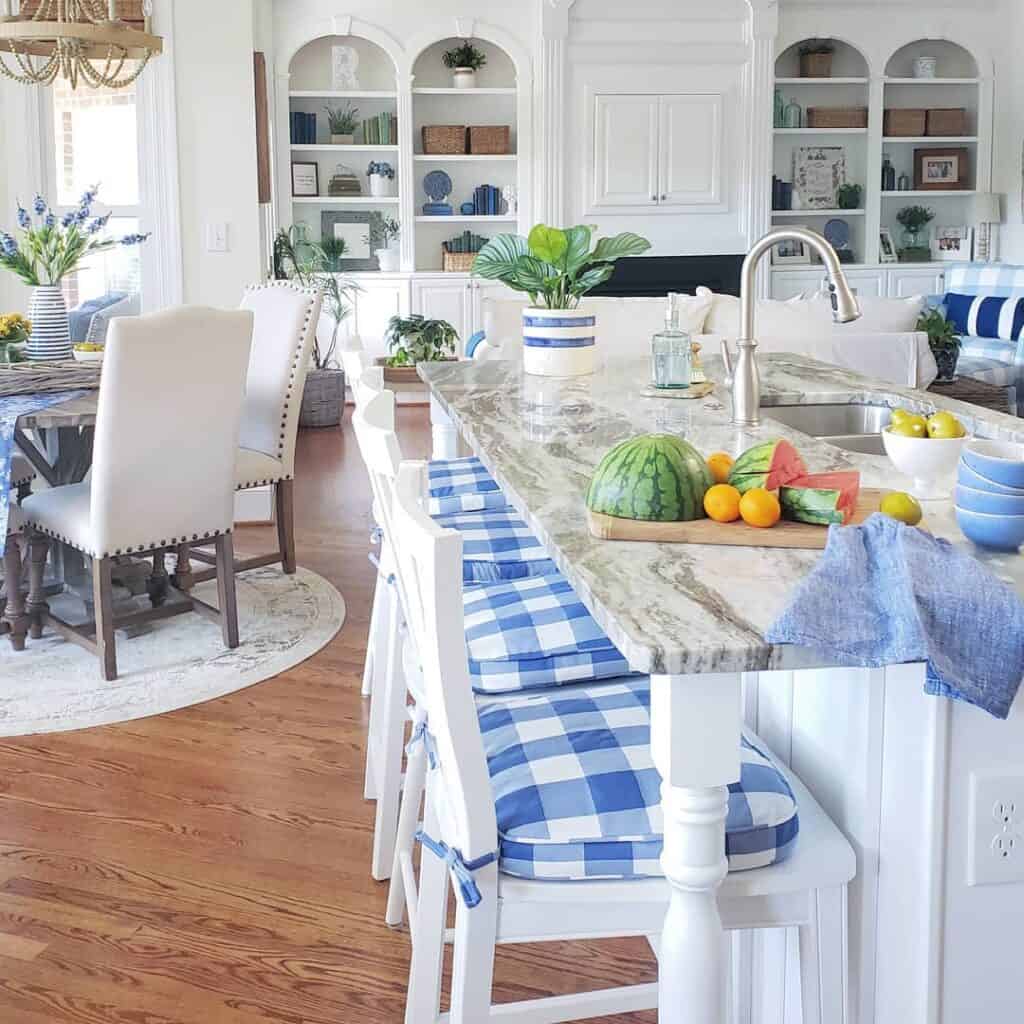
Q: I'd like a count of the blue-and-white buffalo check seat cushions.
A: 4